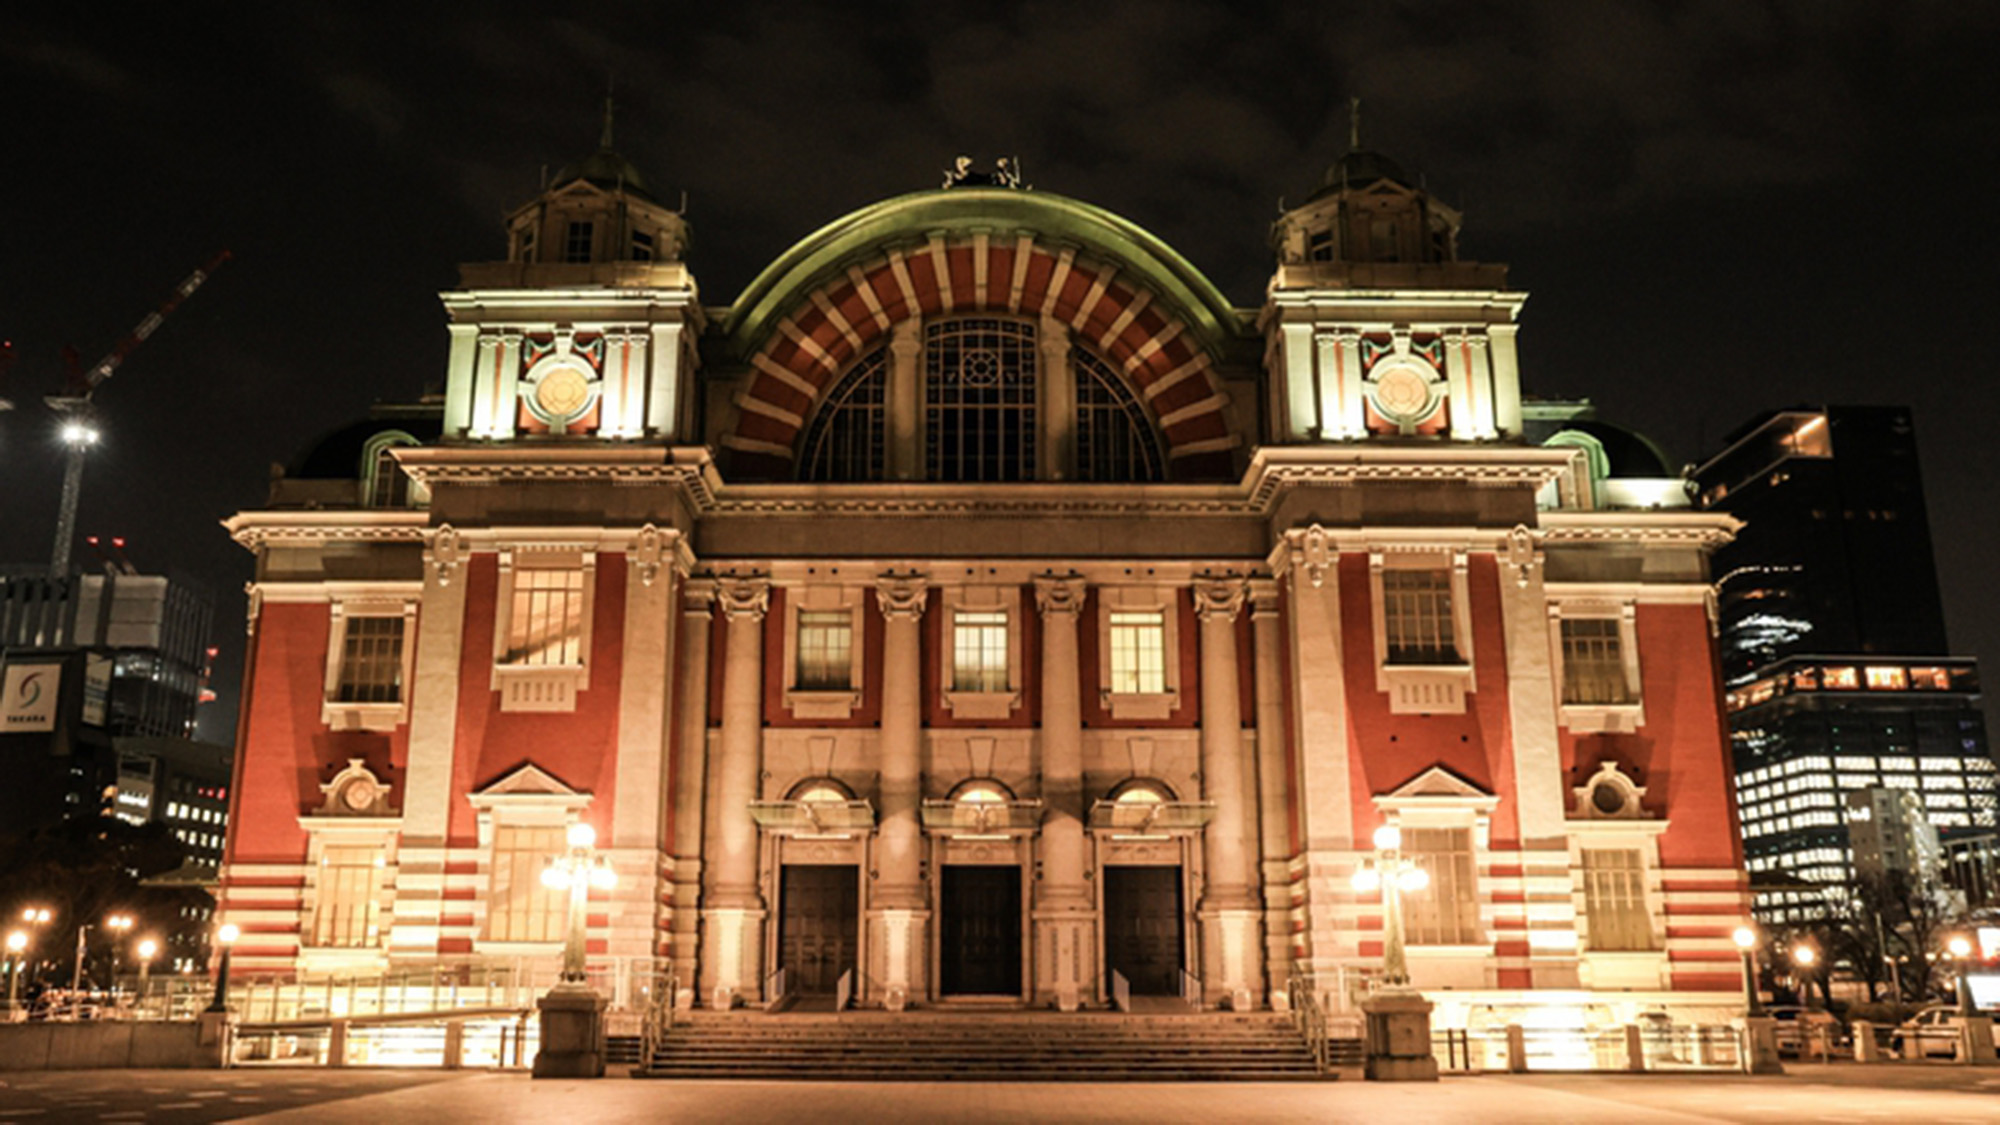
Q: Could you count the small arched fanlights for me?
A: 3